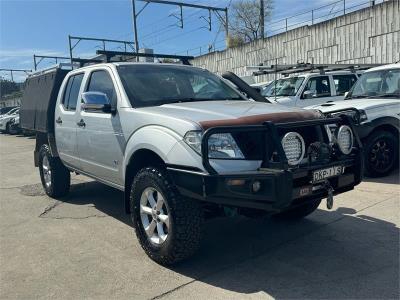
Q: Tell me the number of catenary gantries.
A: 4